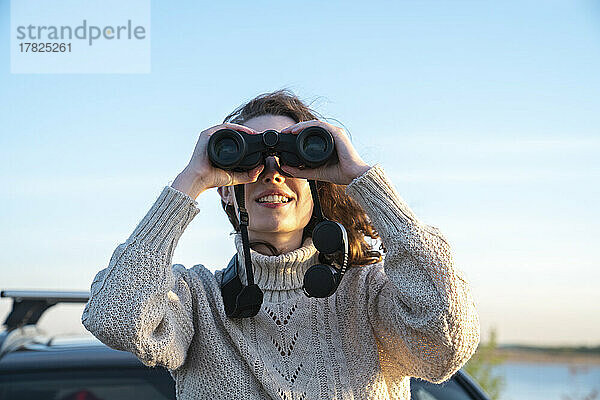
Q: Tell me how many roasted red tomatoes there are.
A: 0